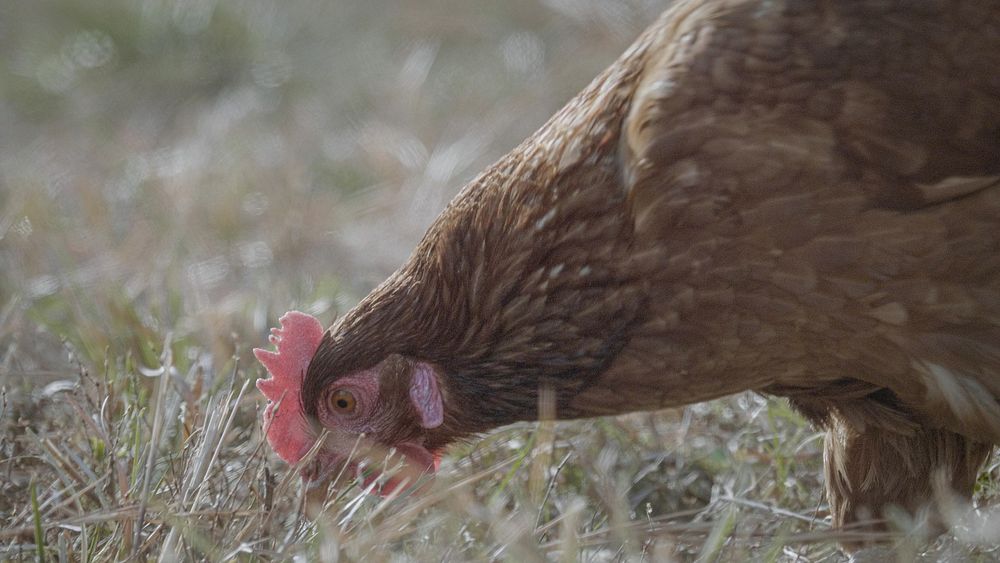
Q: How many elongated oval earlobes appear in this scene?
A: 1